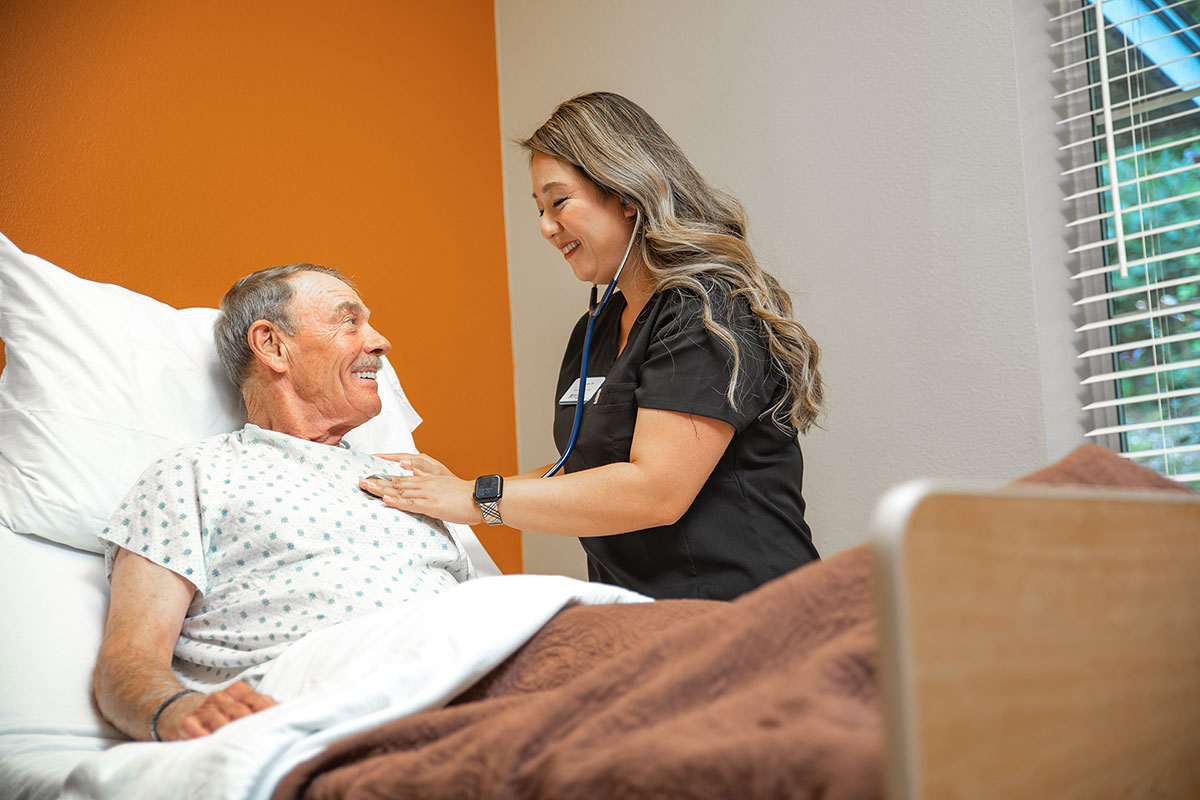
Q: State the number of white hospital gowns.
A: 1